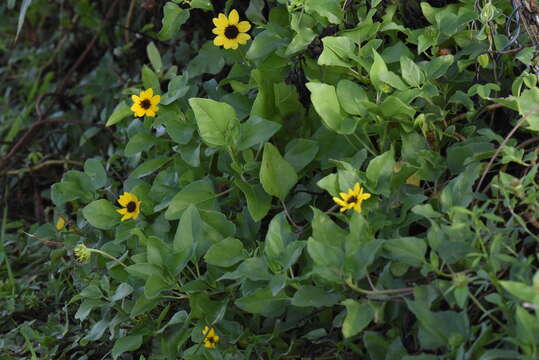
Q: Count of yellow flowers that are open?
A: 5